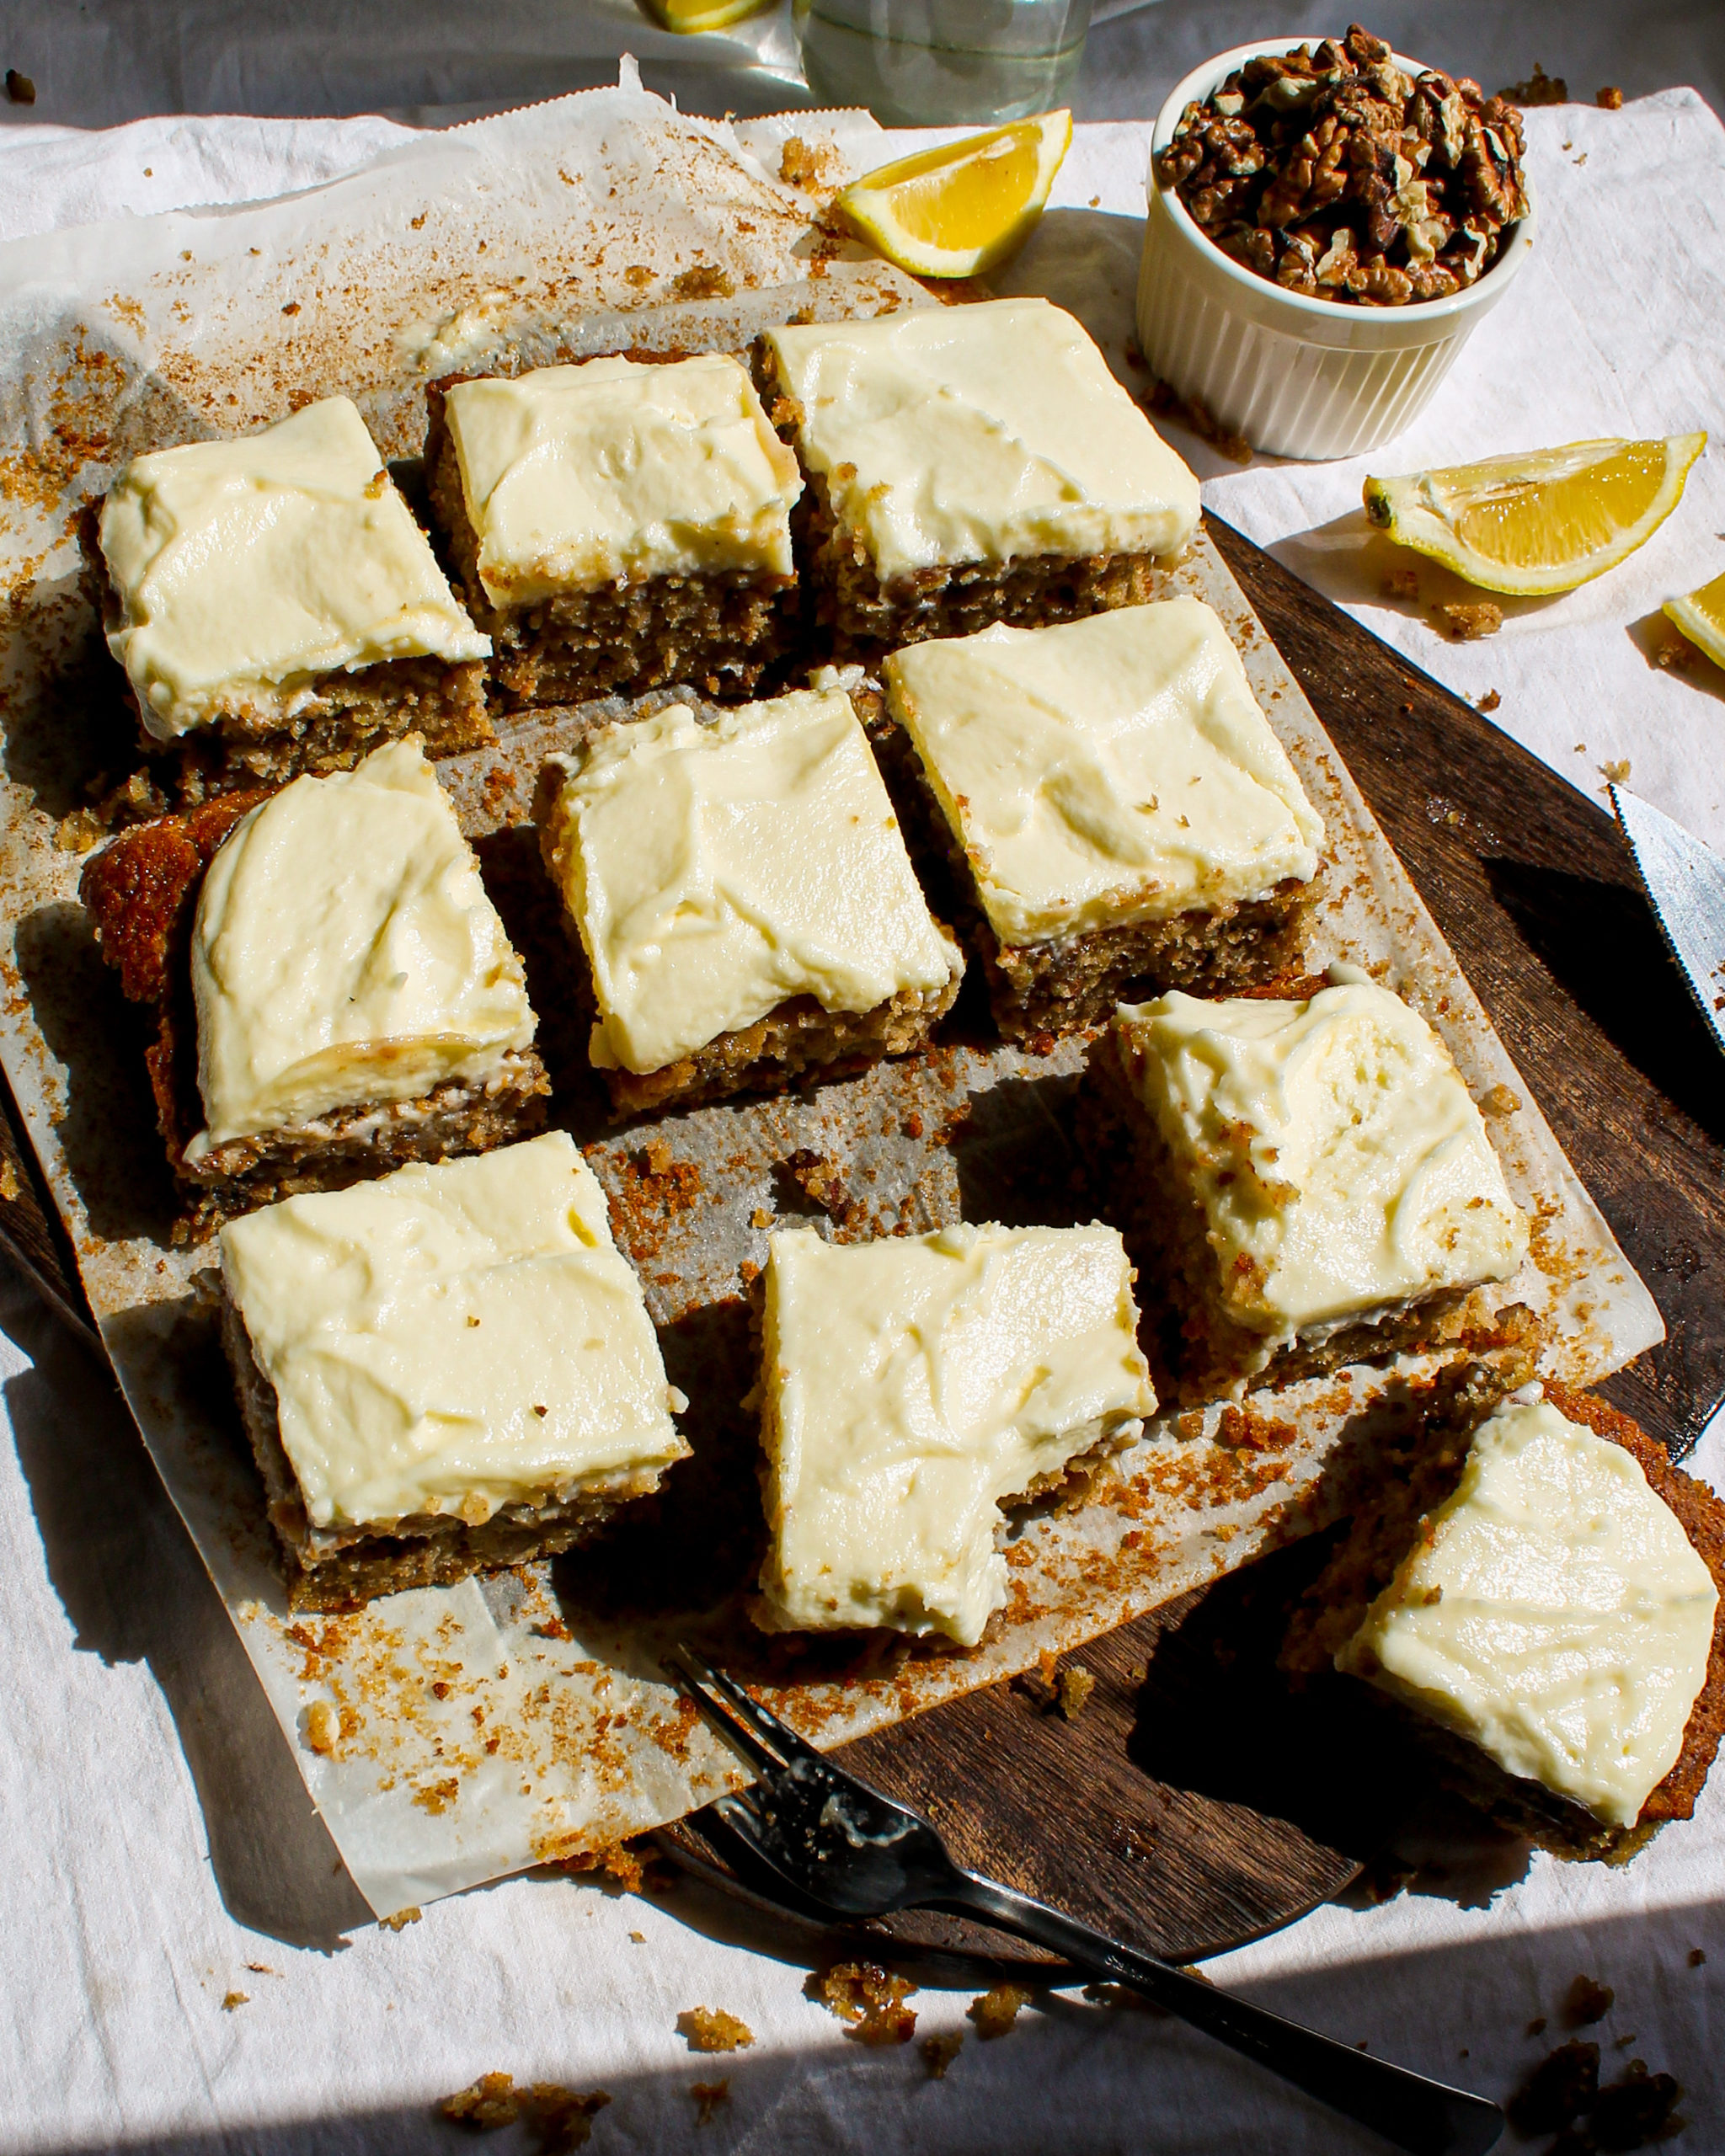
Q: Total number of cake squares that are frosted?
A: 10